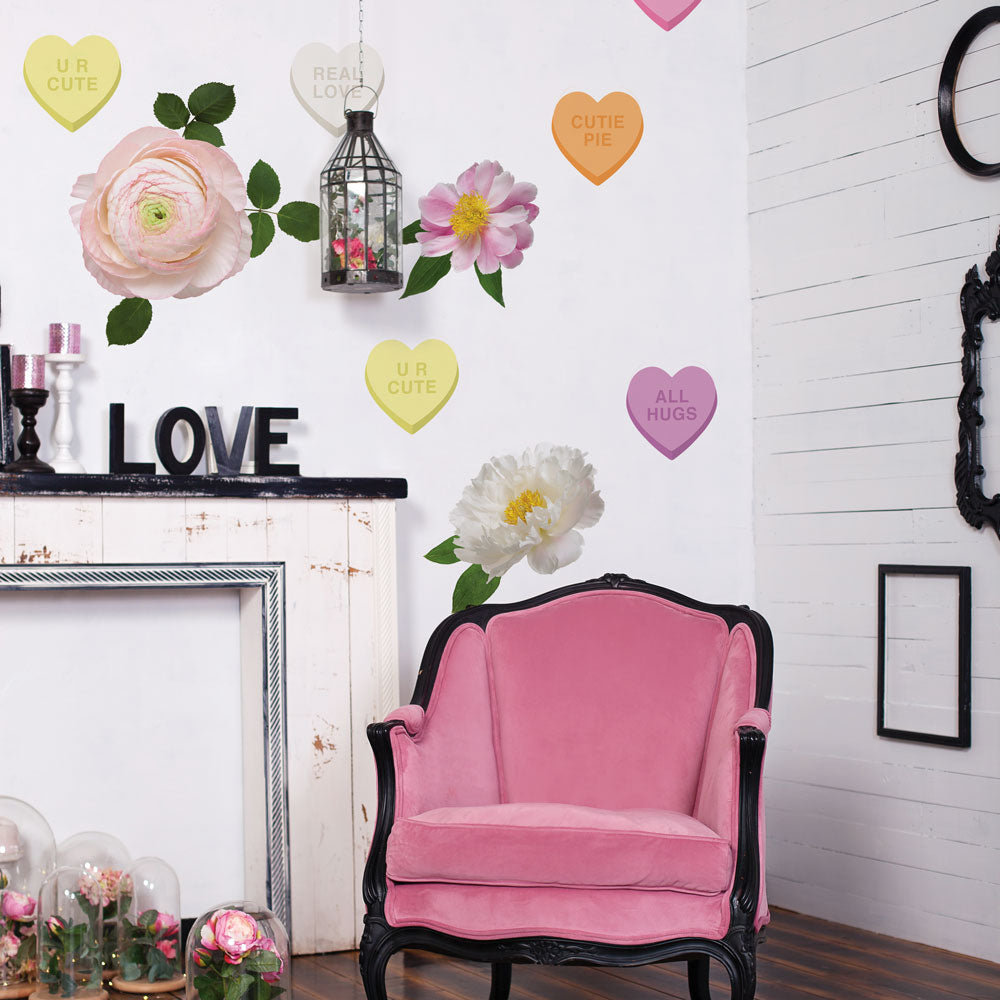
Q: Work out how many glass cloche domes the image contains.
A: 5